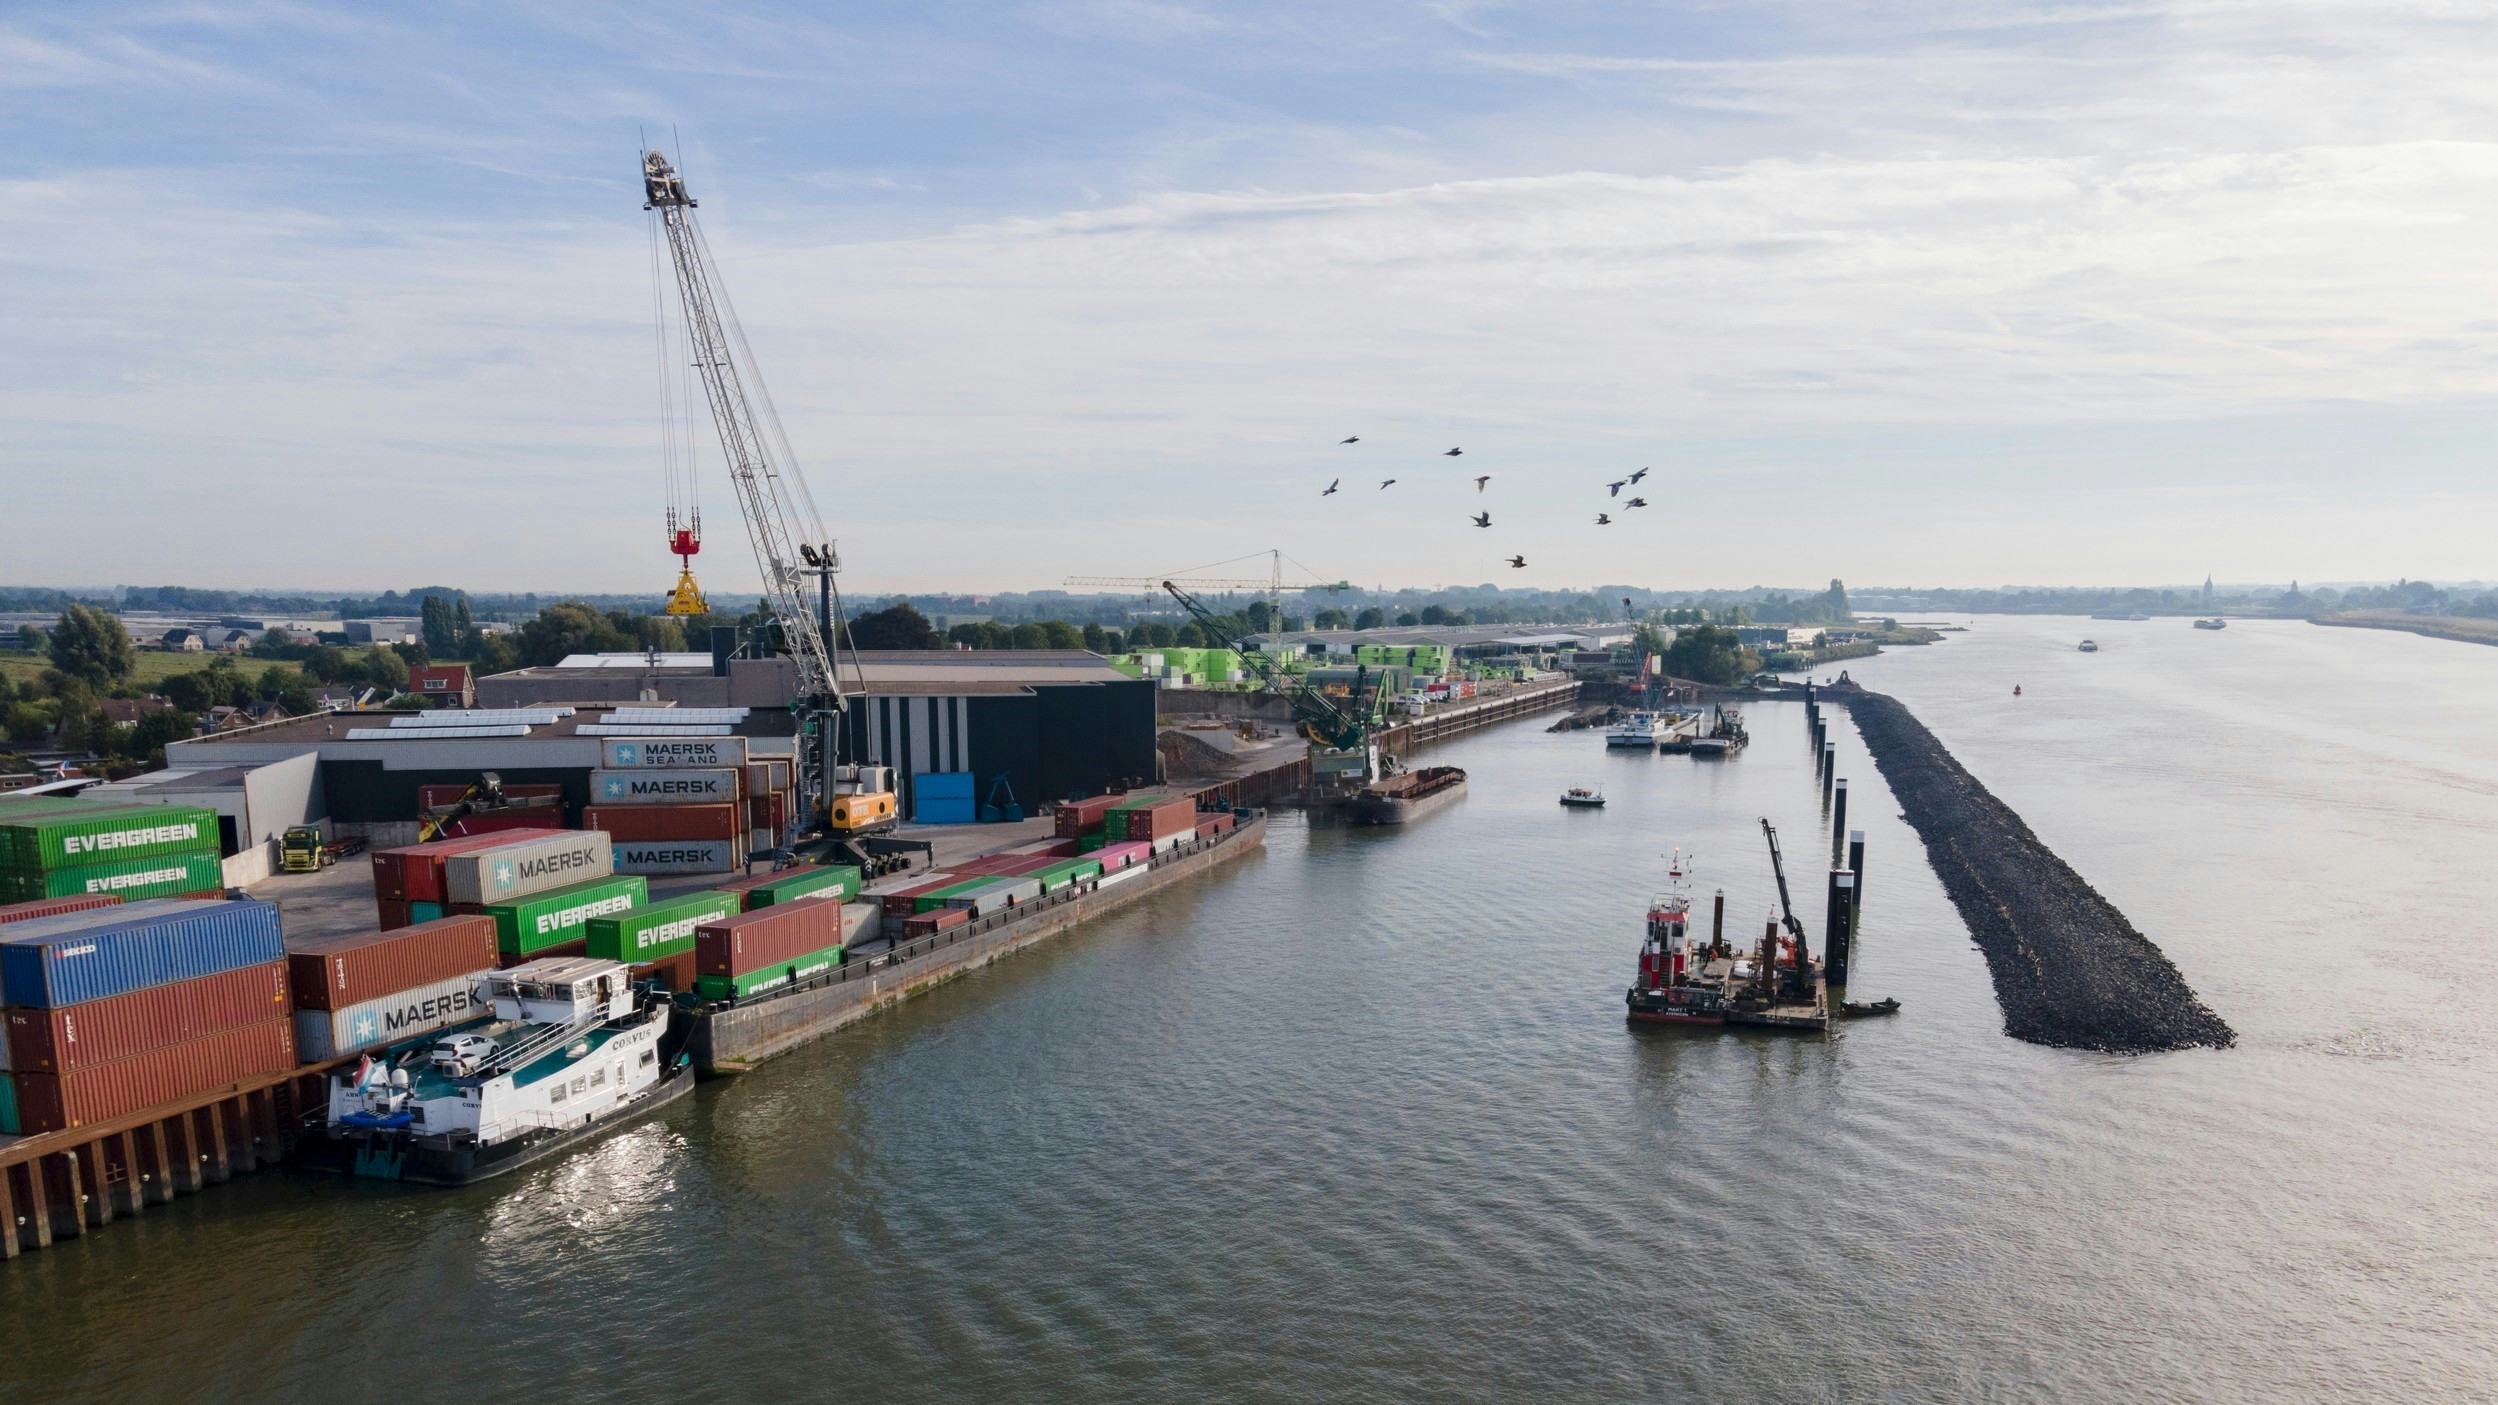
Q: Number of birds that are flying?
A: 11